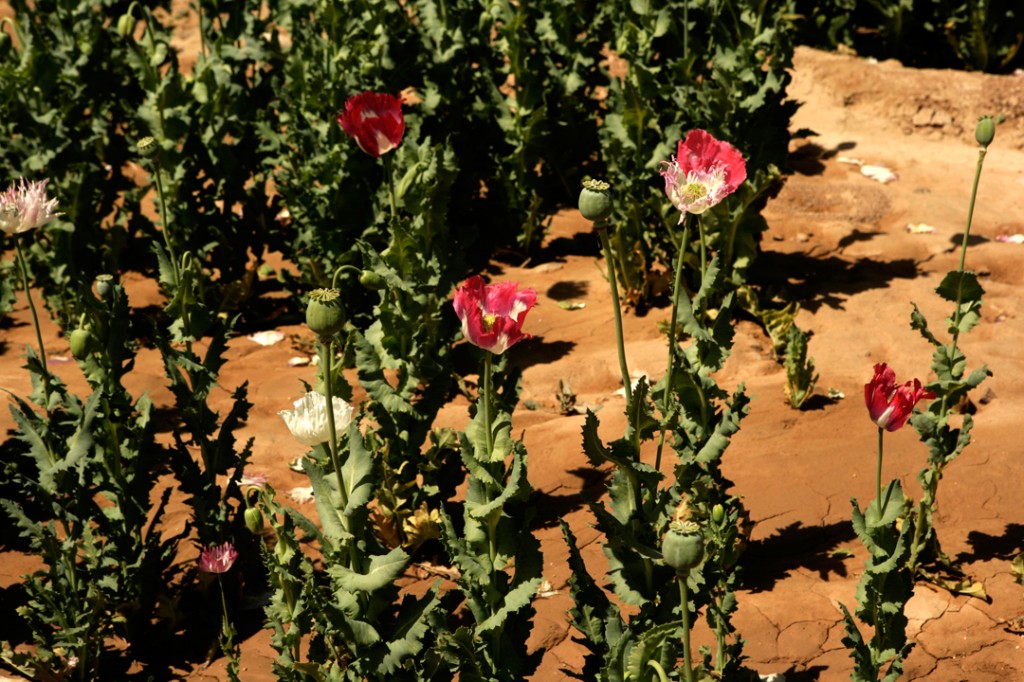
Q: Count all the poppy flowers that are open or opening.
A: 7